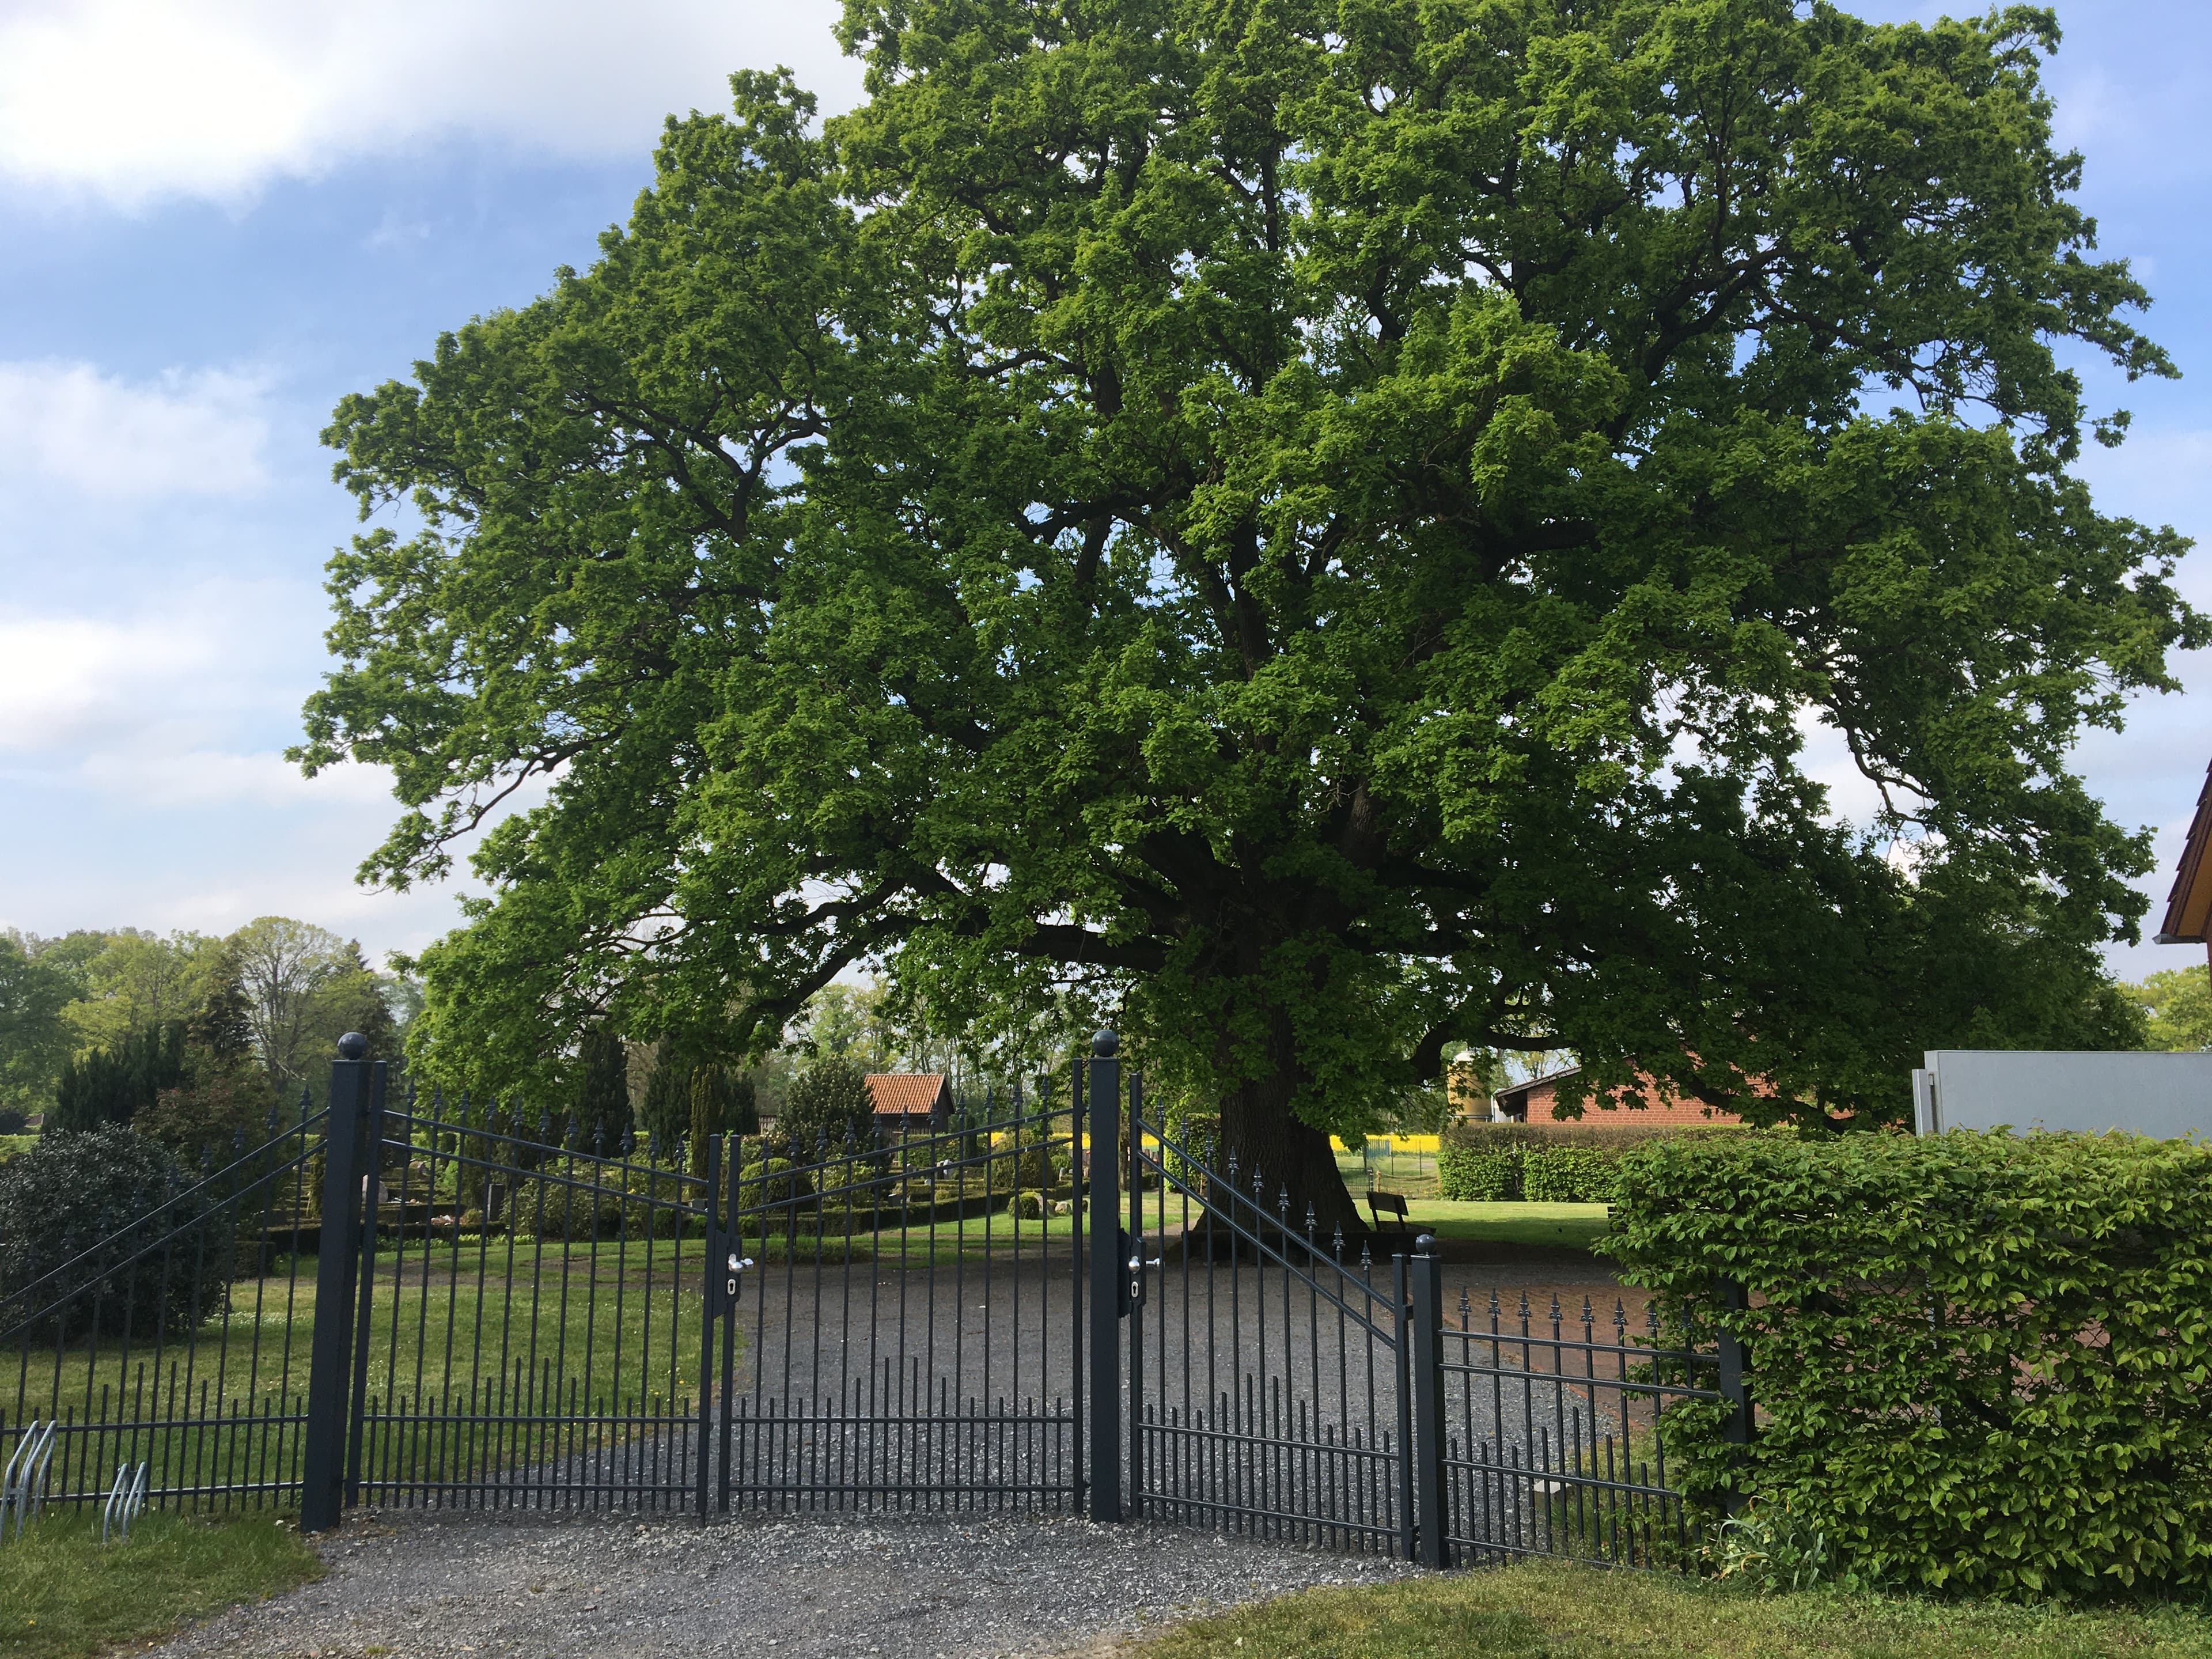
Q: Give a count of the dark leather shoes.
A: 0